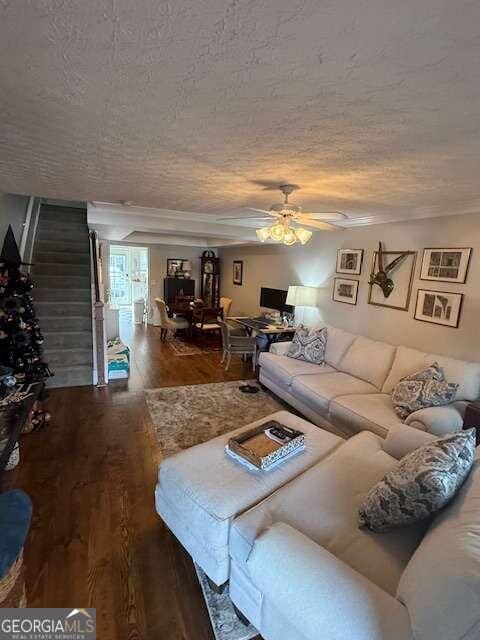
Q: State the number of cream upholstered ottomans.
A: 1